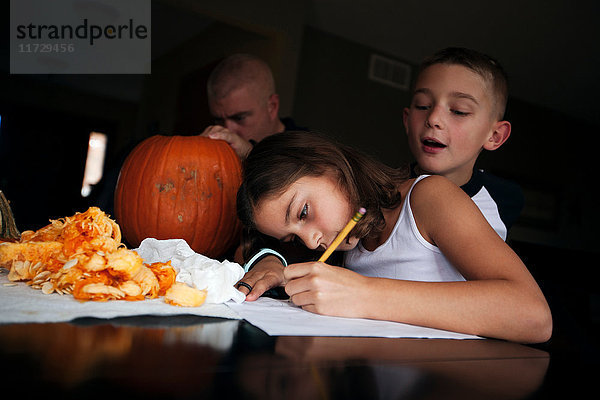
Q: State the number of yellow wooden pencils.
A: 1